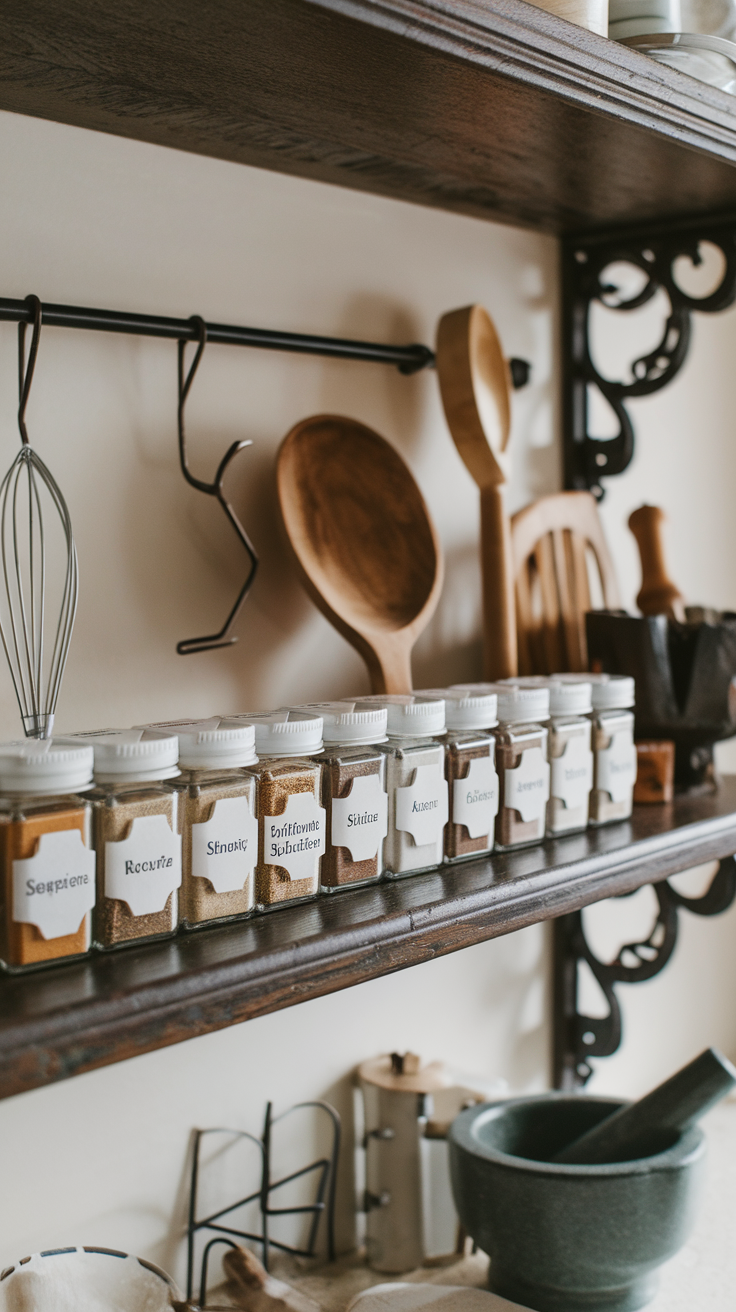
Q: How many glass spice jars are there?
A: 10